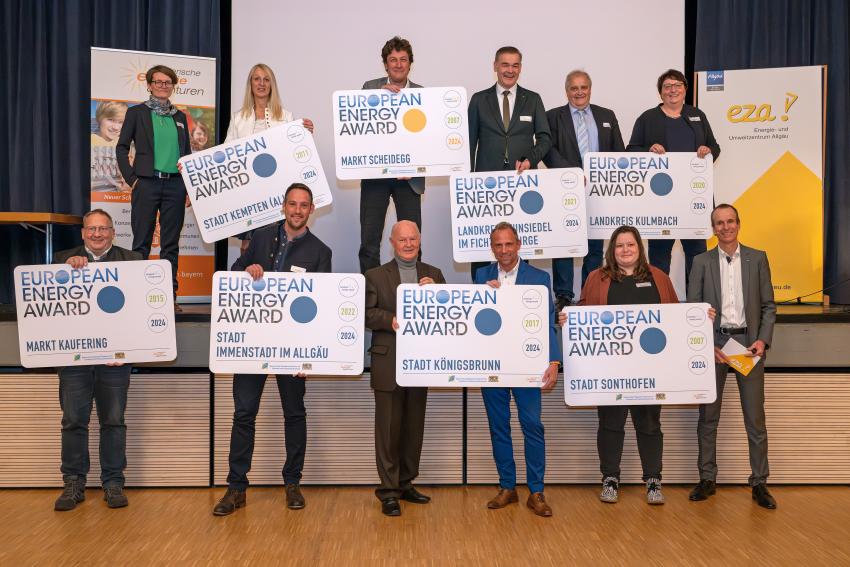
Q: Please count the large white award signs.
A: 8